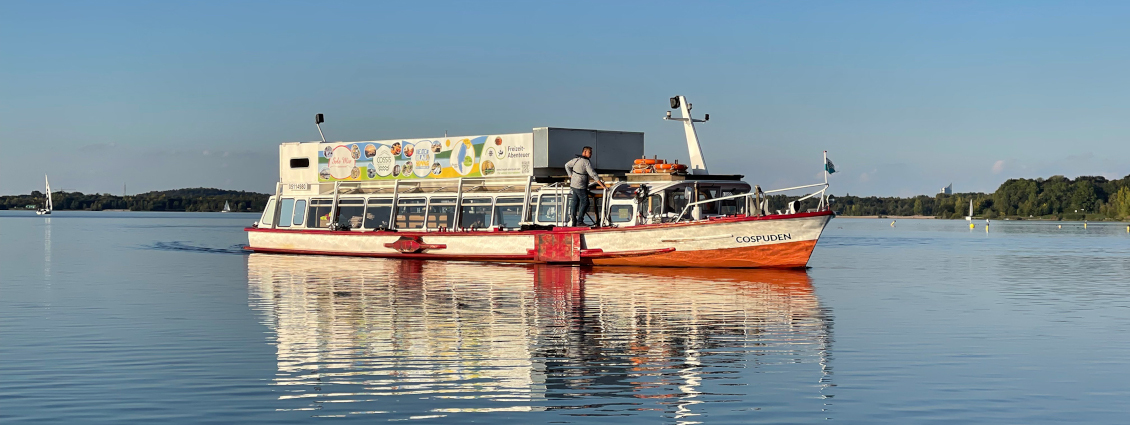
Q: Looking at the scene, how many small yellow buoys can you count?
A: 6